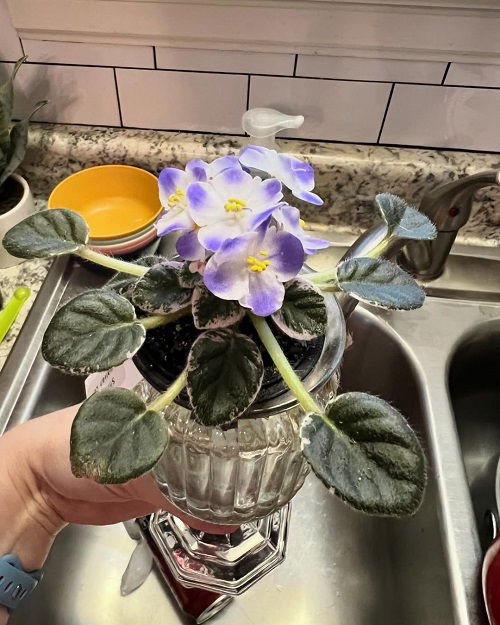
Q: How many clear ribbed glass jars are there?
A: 1